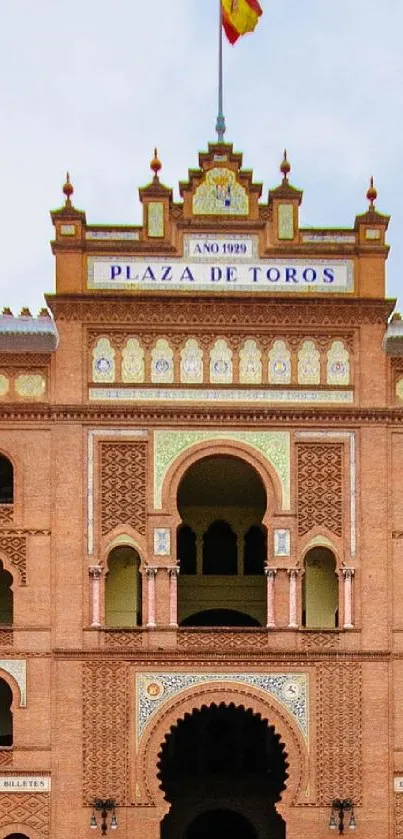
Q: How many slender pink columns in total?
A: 6